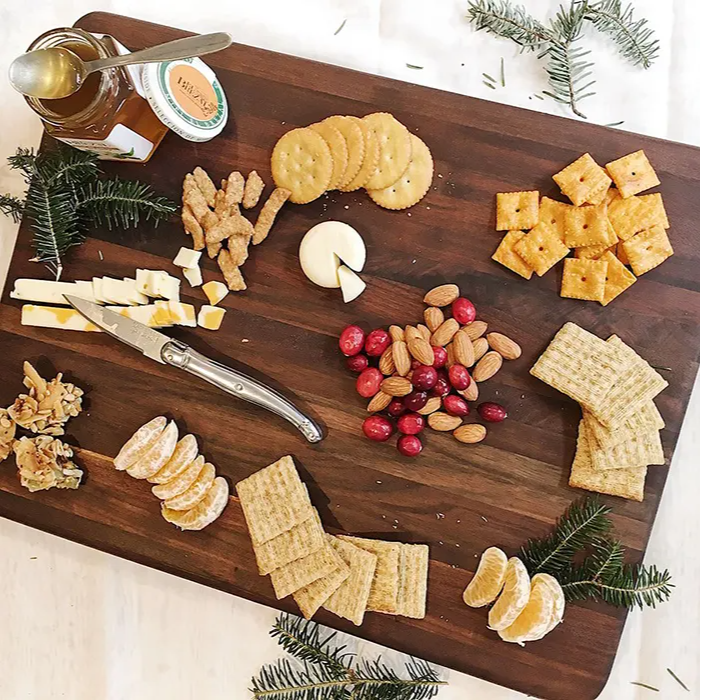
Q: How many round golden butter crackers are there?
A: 6